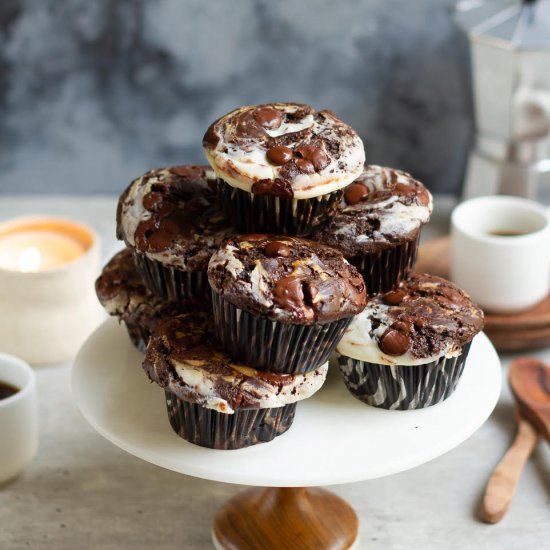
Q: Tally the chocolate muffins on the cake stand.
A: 7